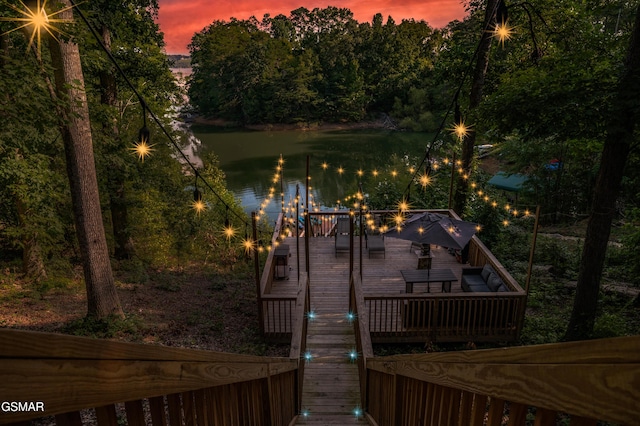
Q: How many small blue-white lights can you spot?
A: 6